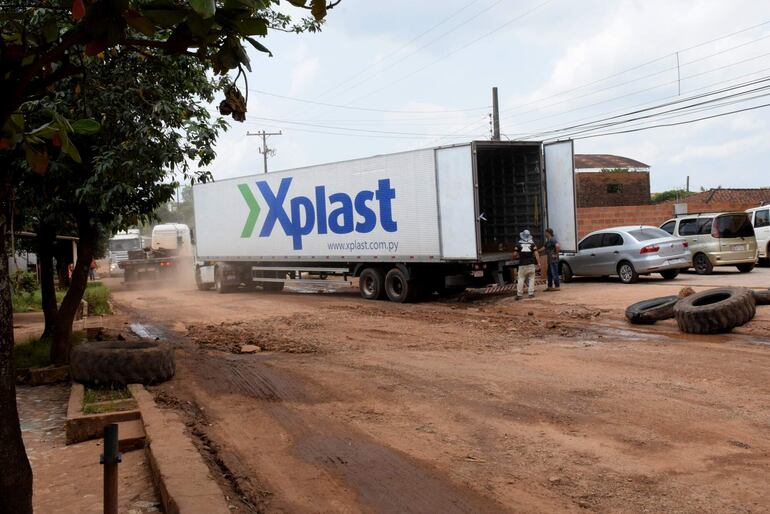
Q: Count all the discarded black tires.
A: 4